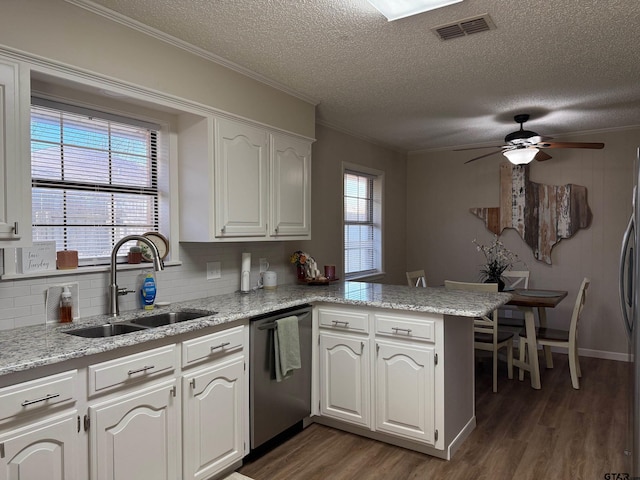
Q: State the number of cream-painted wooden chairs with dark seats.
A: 4